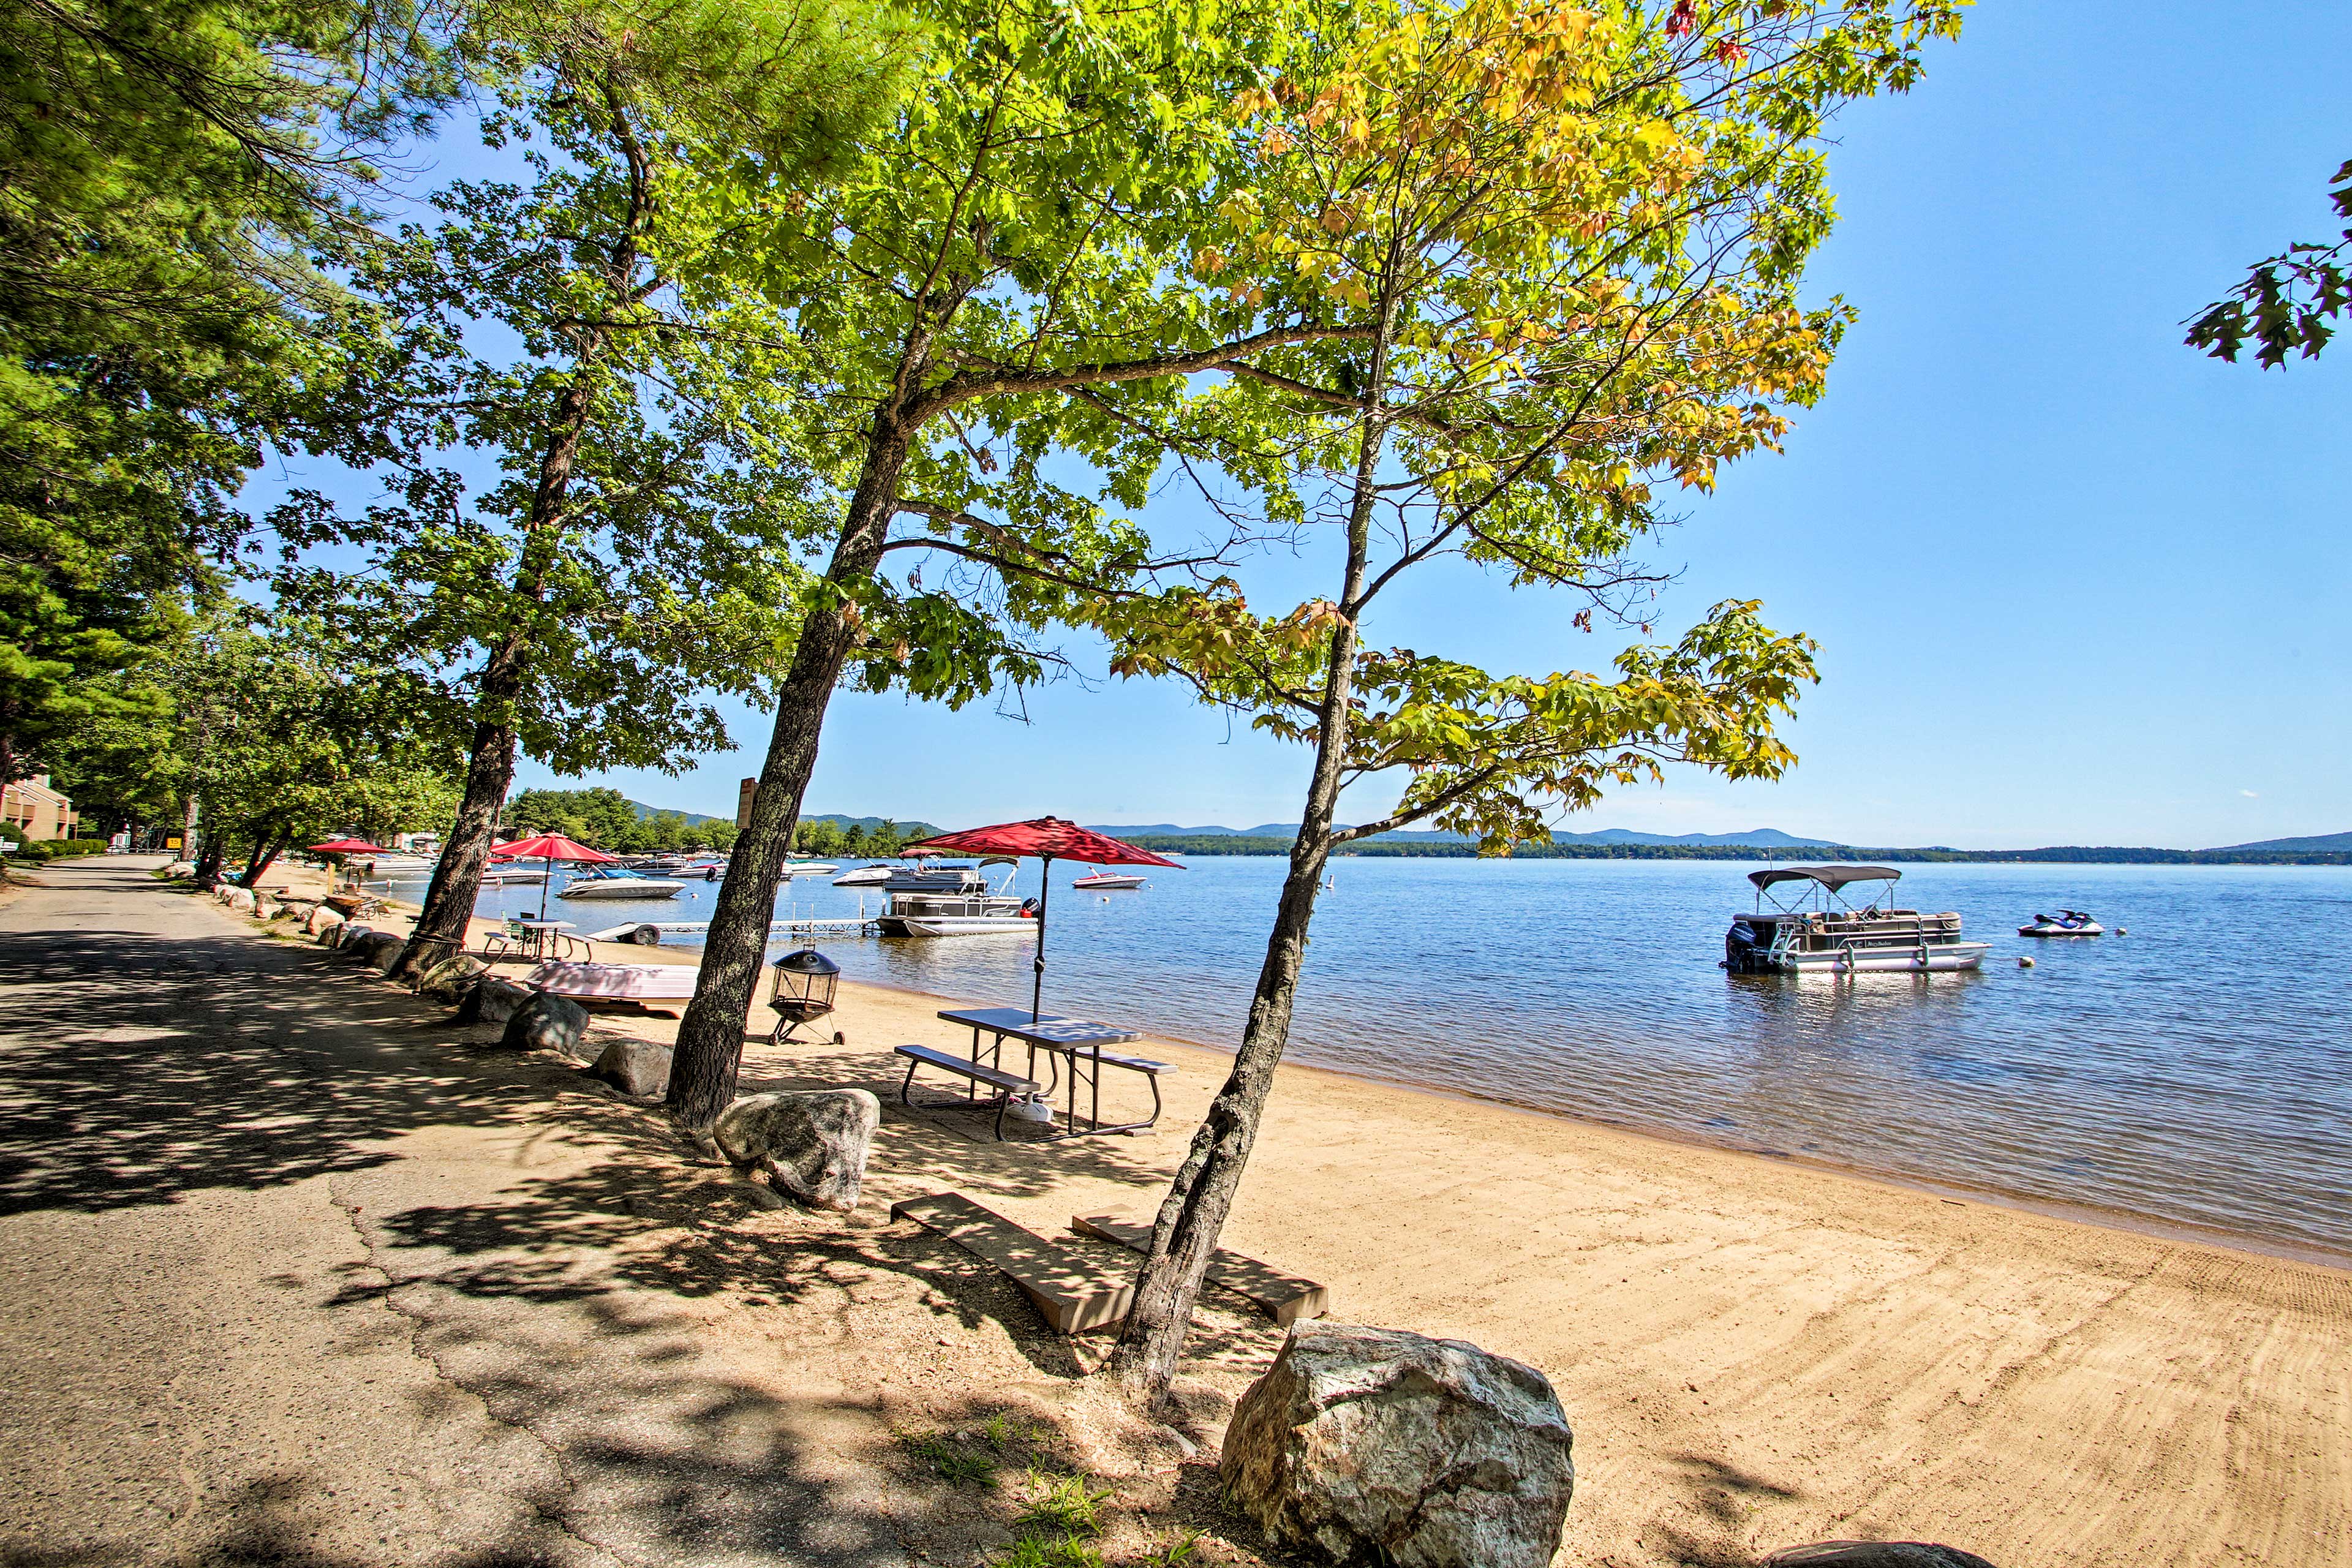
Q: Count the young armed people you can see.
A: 0